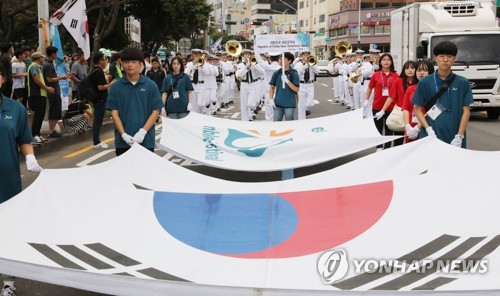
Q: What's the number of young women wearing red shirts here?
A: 3